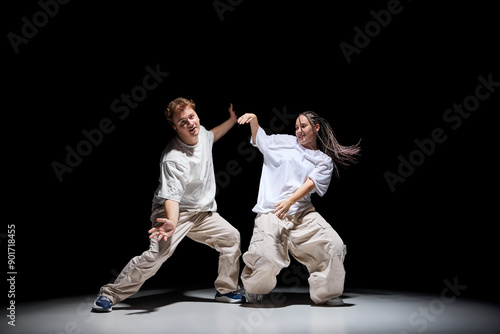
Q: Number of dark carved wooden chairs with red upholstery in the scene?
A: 0